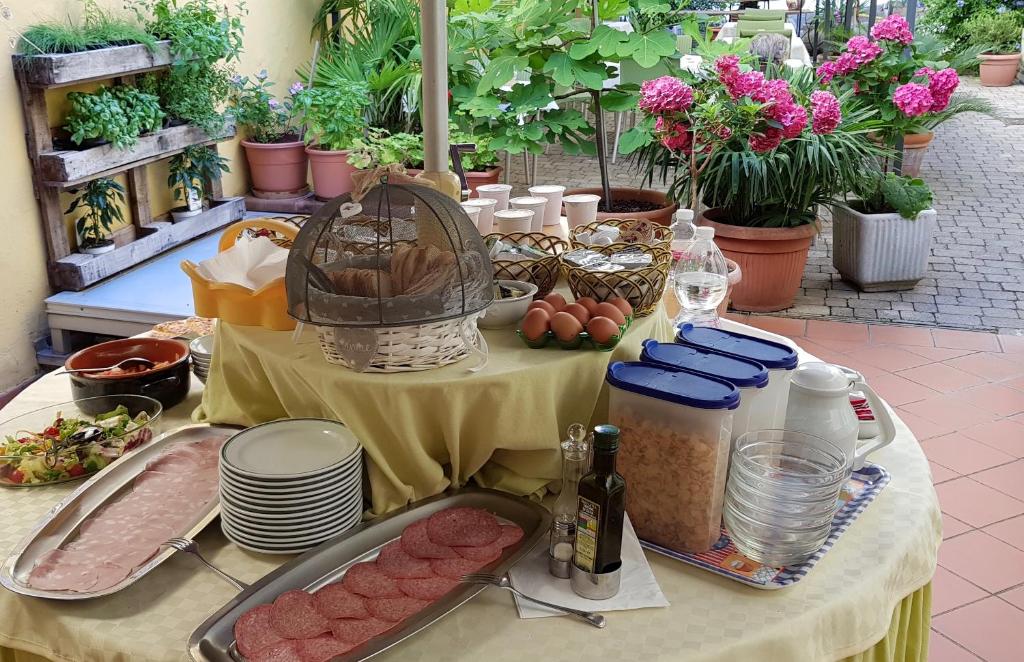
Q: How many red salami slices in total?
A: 15